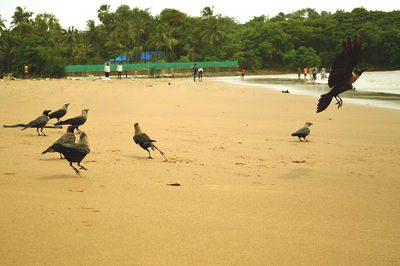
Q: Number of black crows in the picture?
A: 8